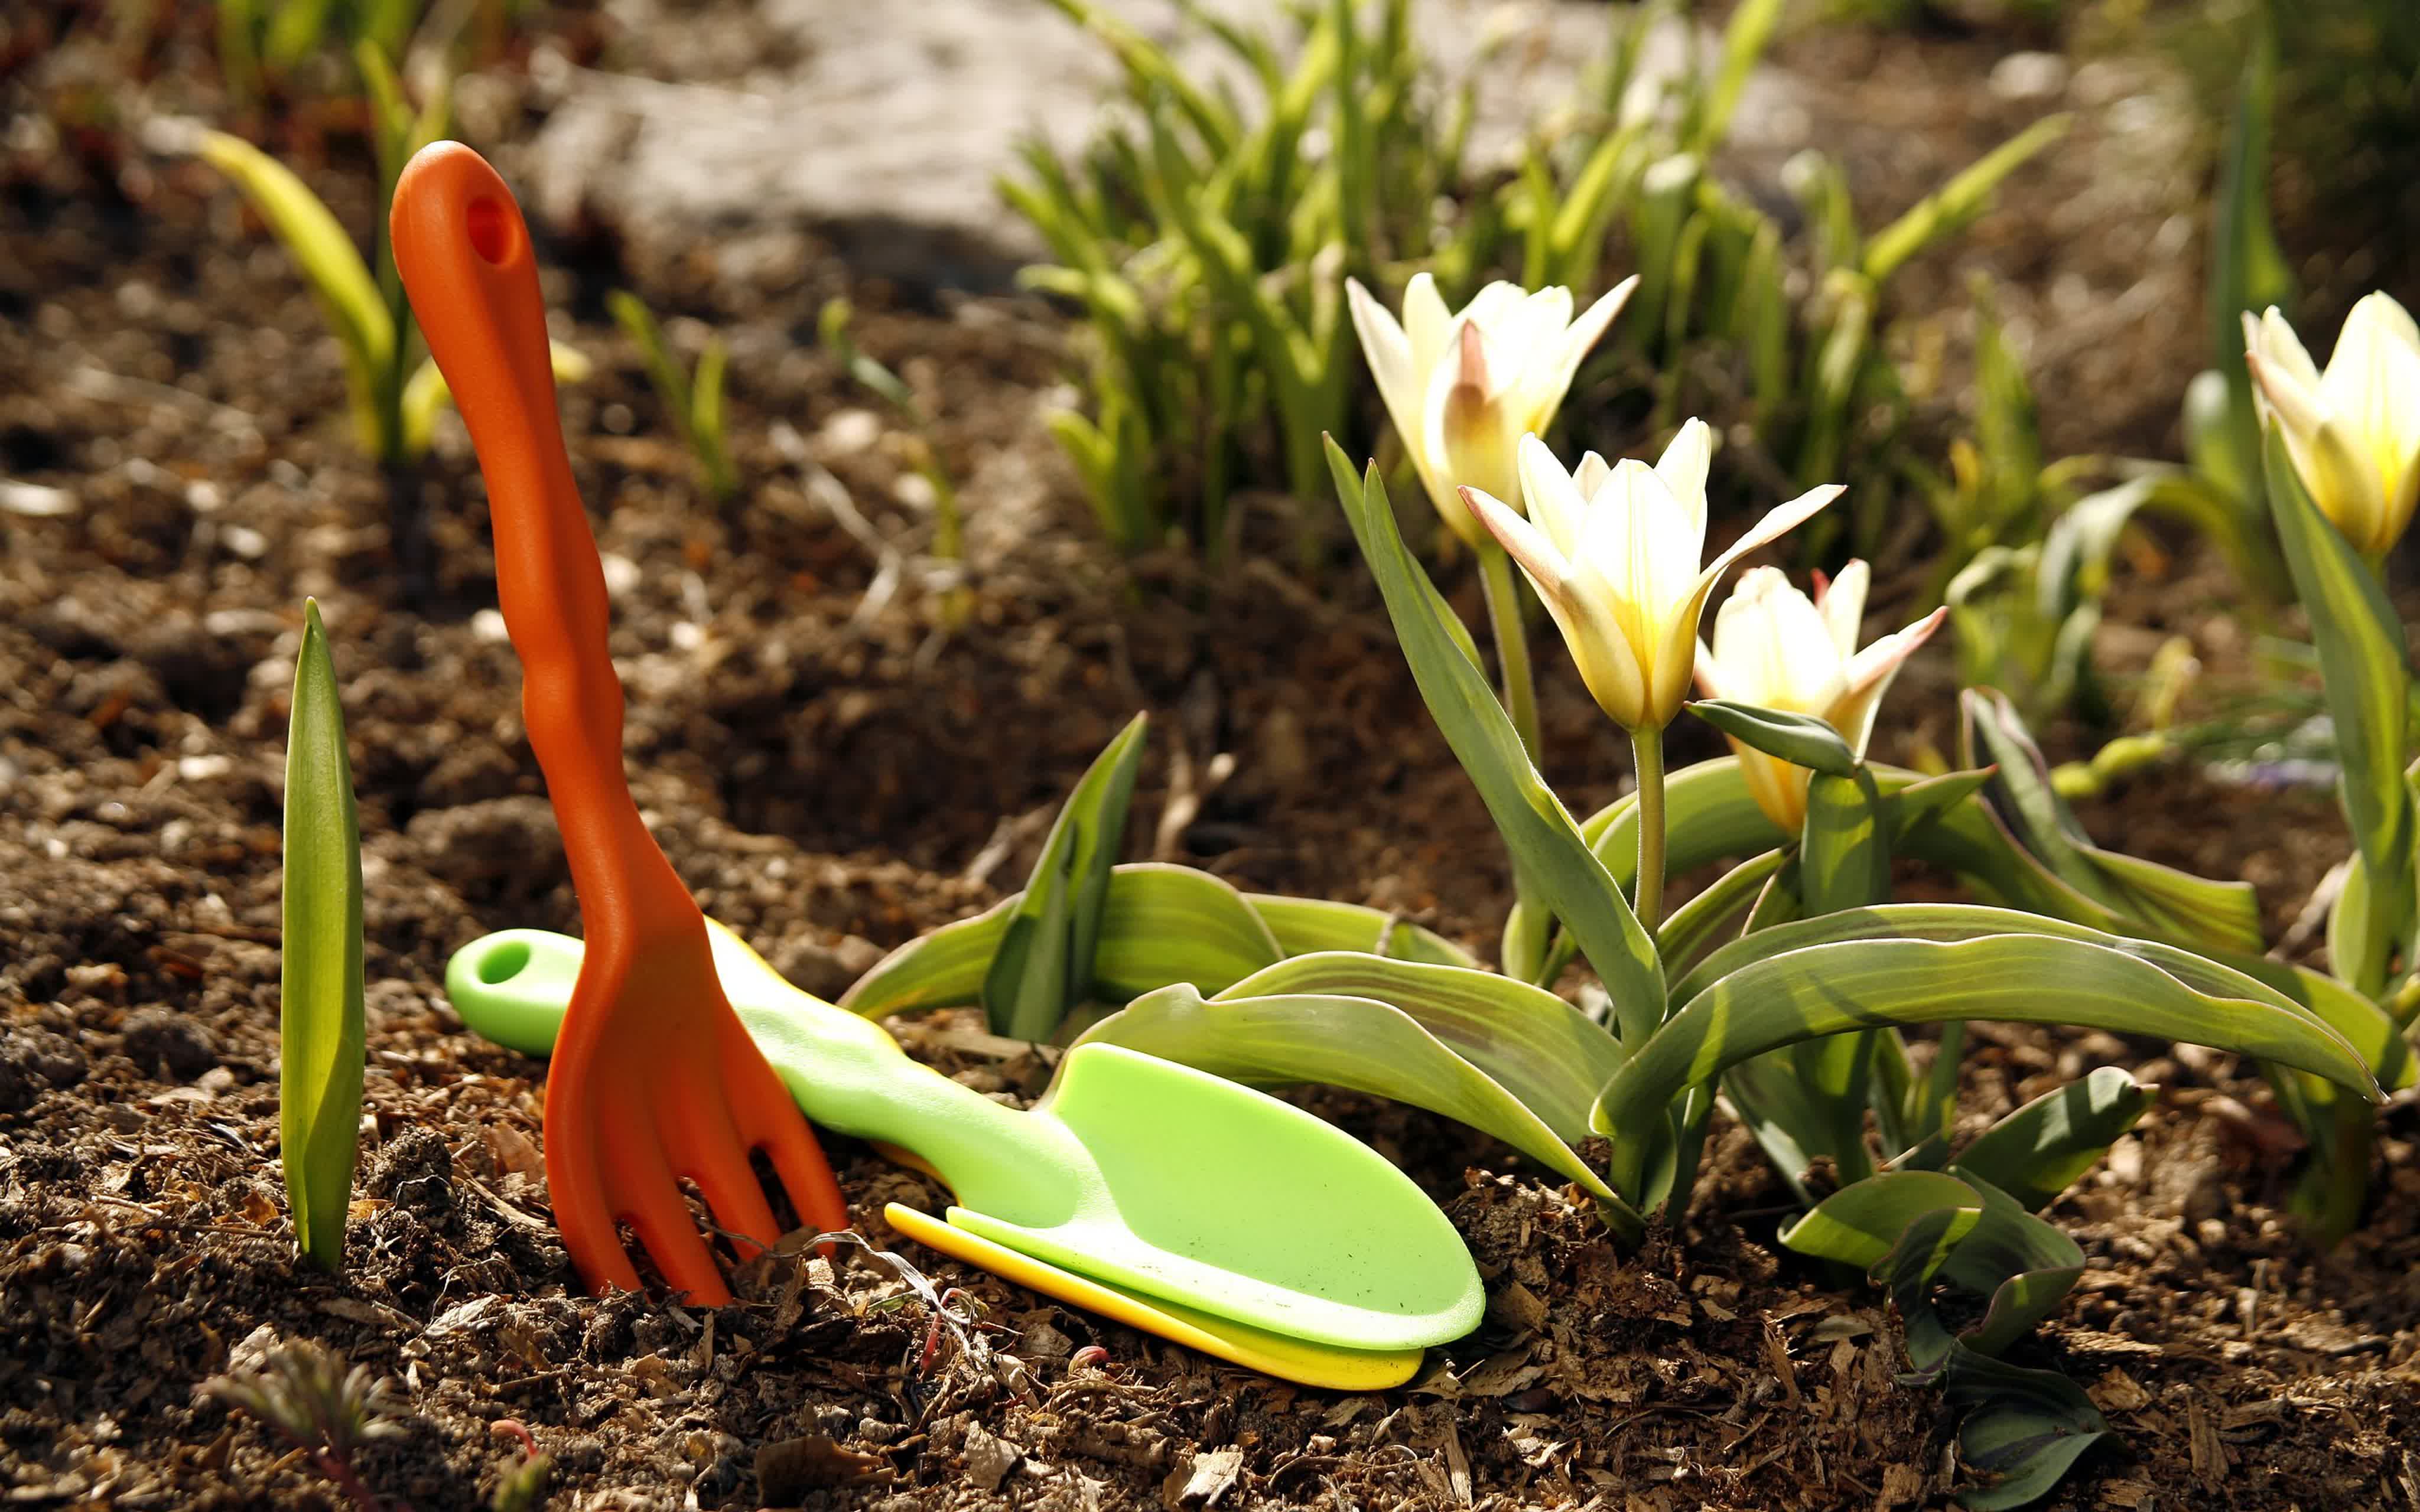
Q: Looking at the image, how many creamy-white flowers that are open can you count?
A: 4